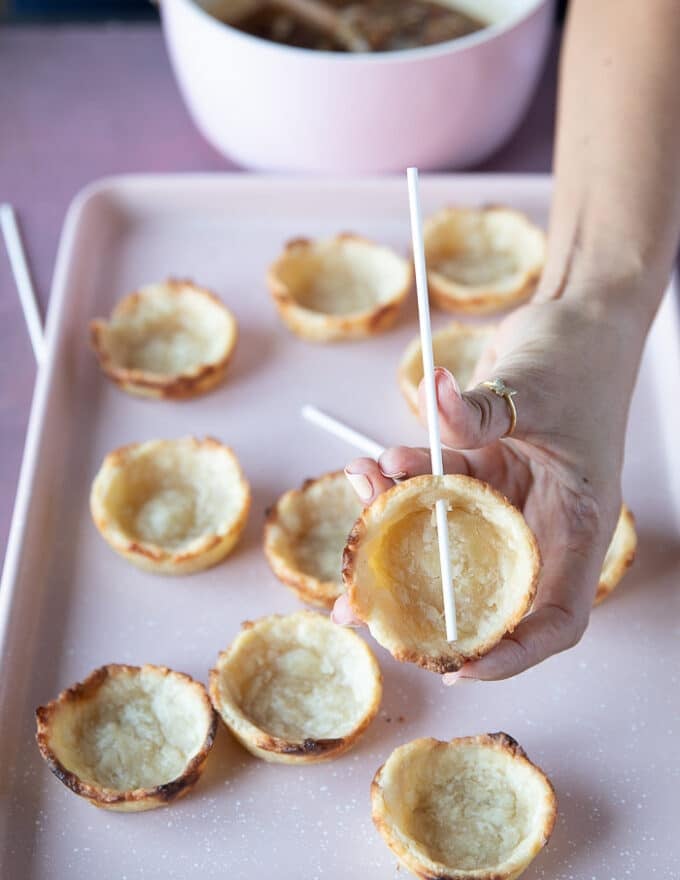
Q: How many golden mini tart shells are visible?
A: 11